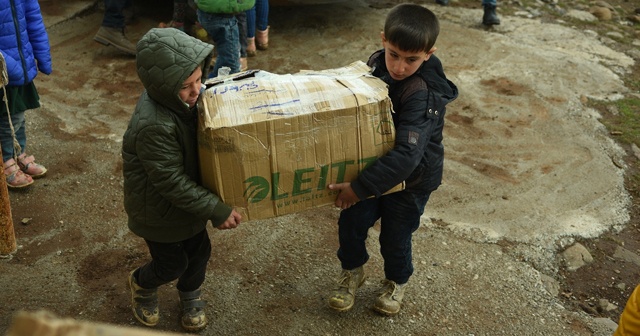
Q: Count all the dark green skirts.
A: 1